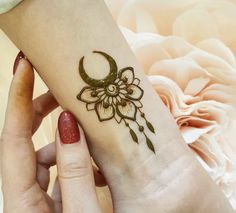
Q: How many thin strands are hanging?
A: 3